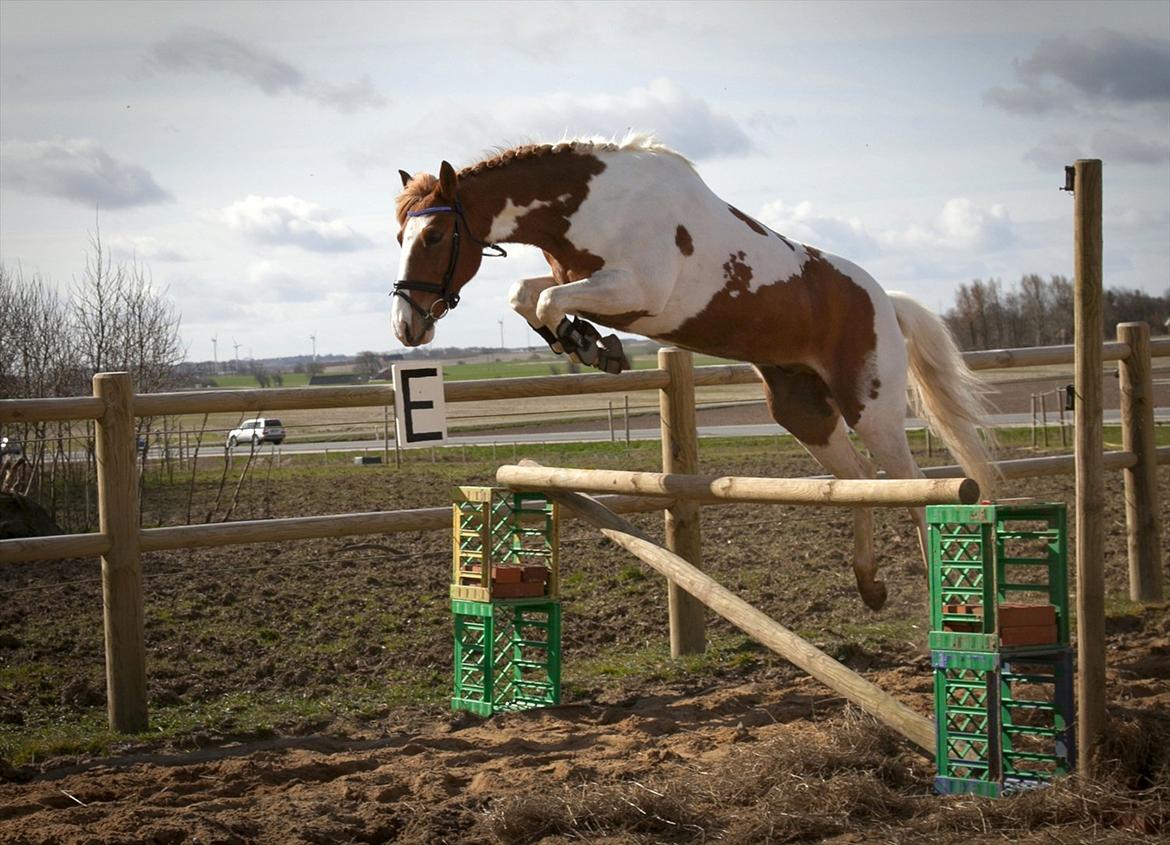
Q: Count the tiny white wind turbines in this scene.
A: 4